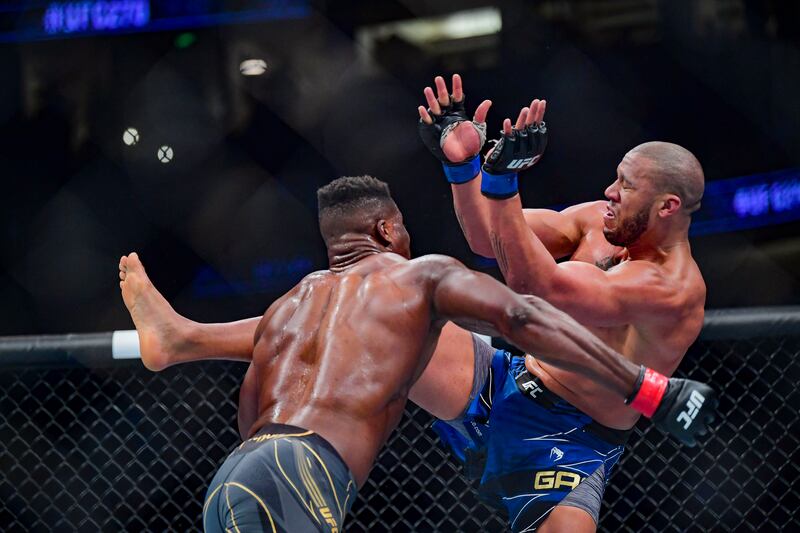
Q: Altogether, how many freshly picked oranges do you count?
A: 0